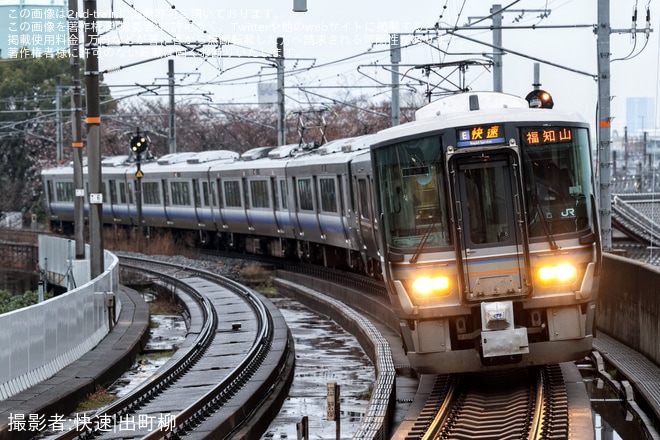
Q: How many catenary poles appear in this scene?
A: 8